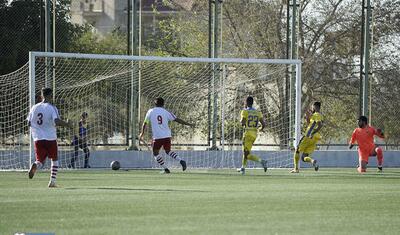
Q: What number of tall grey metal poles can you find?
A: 5